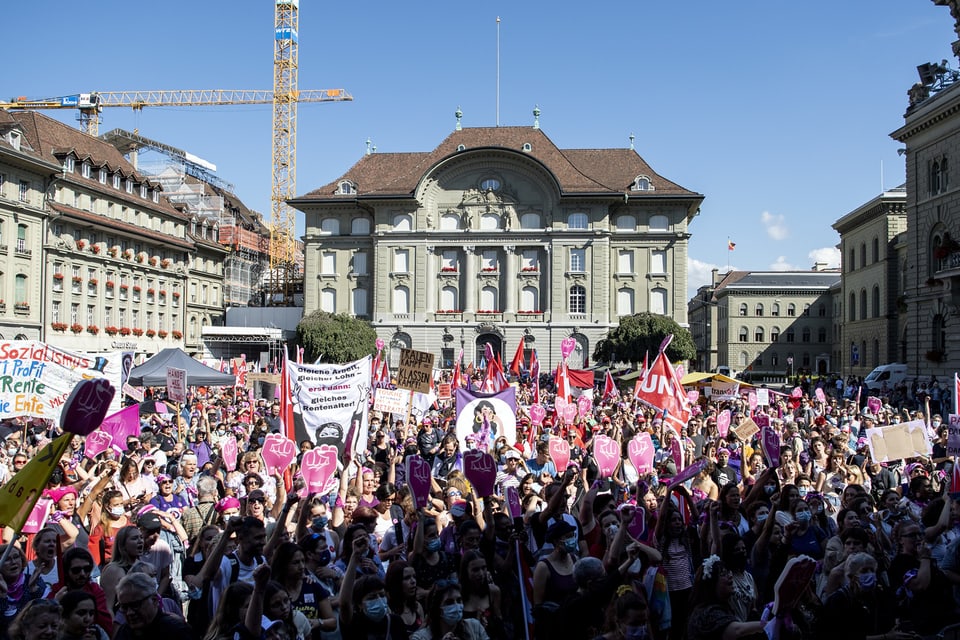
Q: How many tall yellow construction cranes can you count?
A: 2